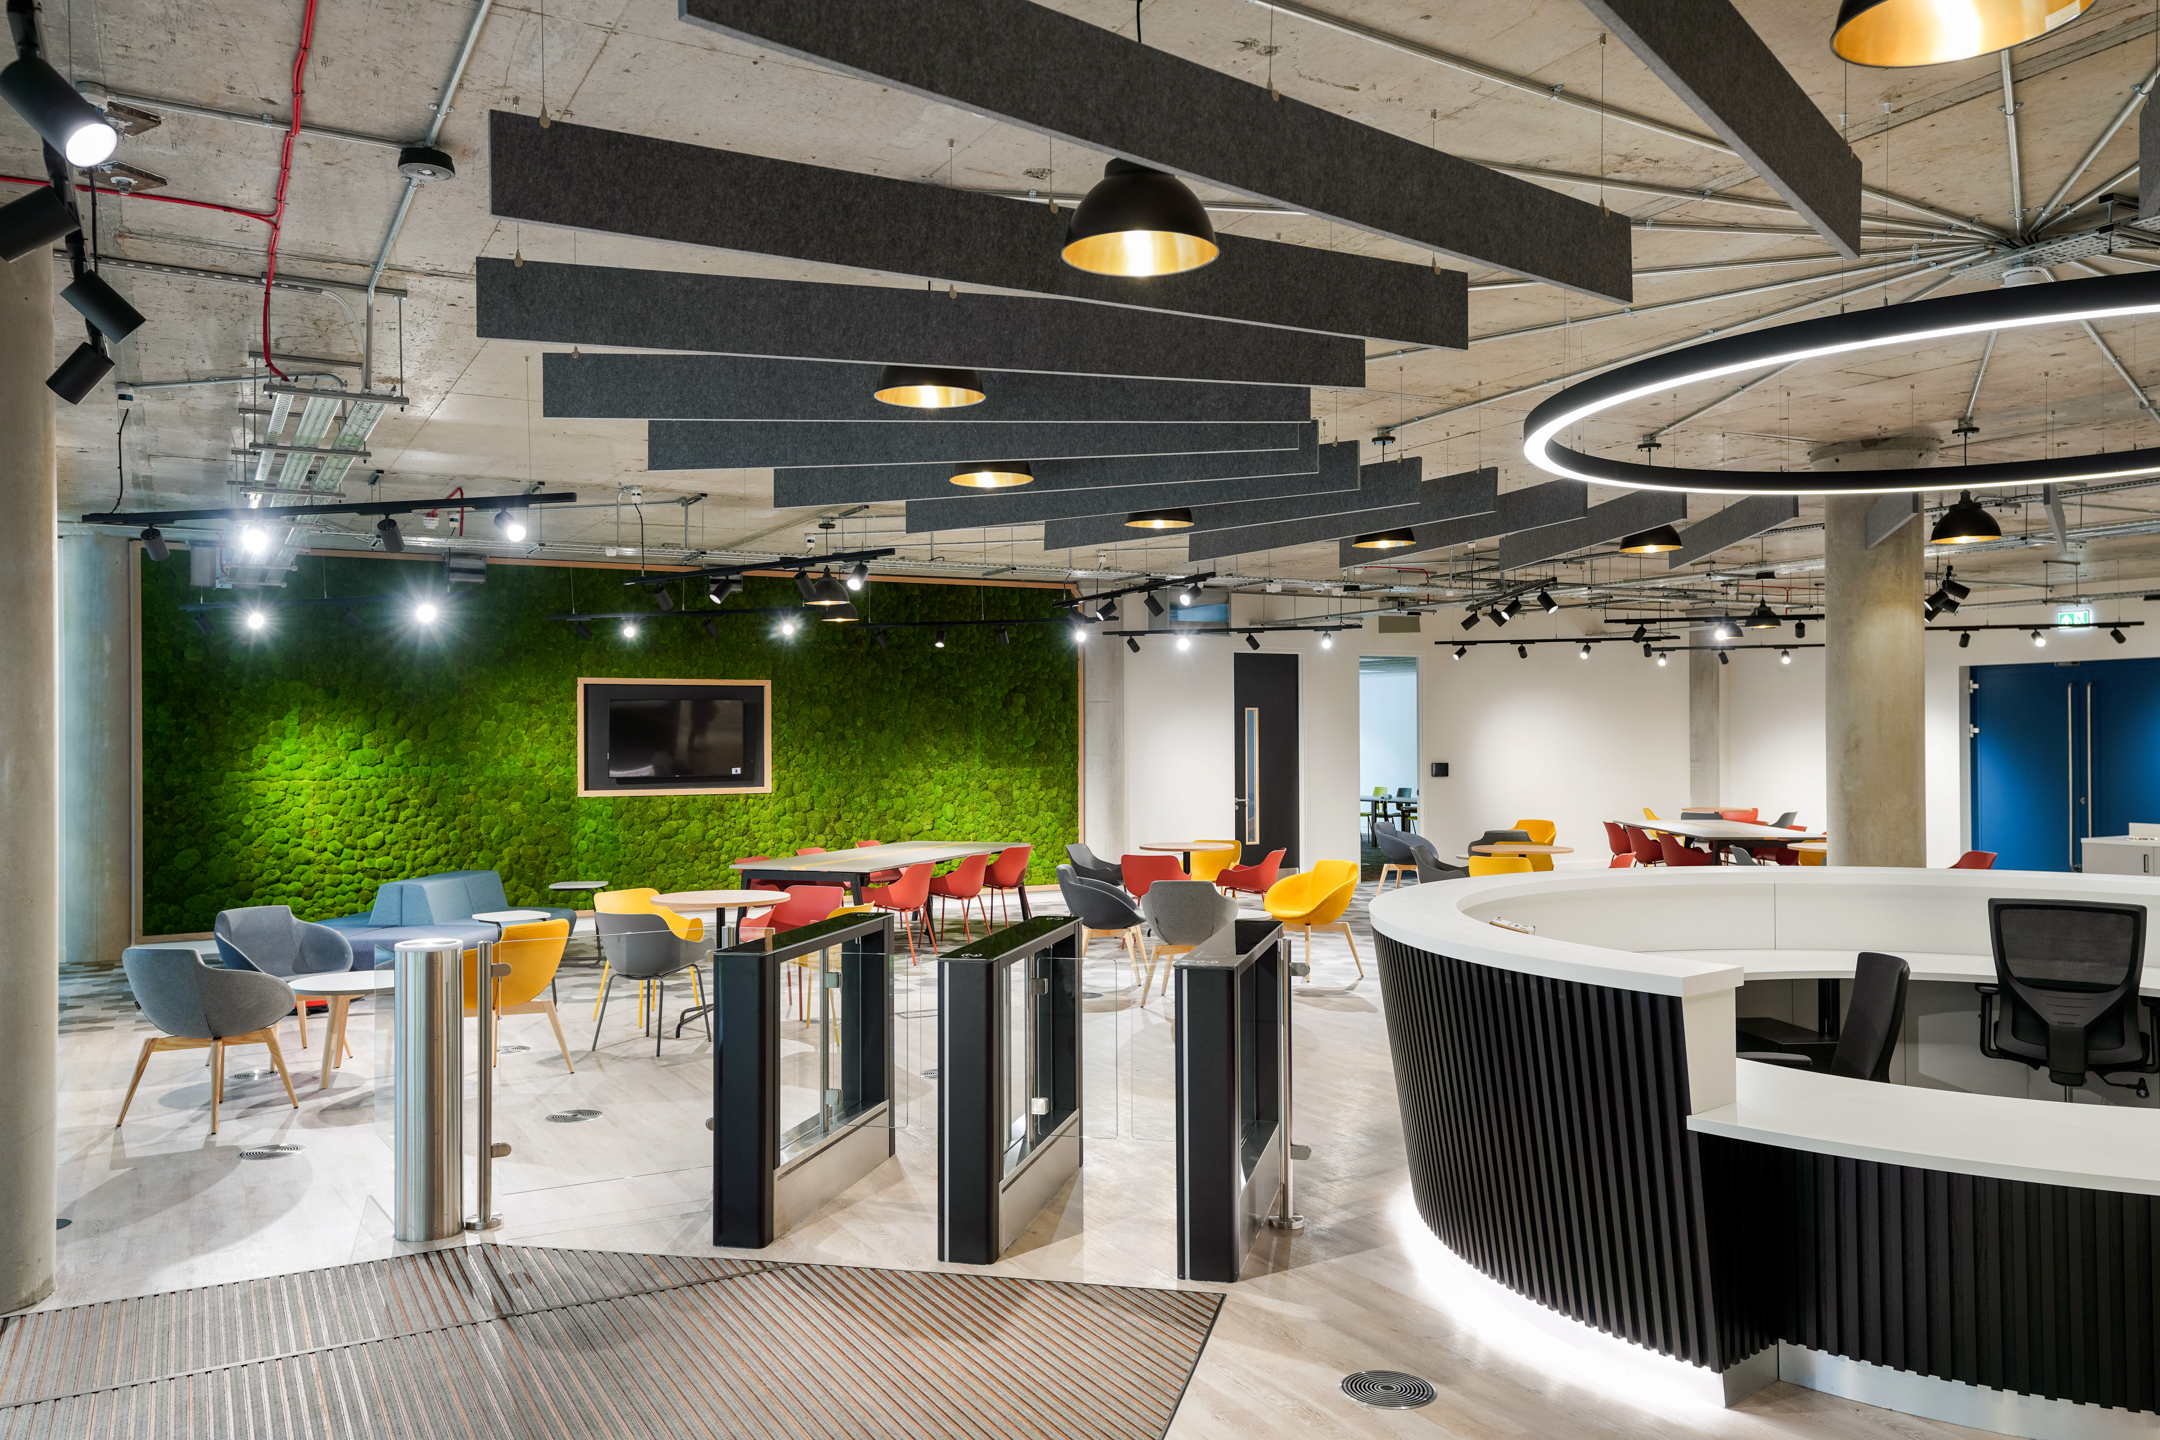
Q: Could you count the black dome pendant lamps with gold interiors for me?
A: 12